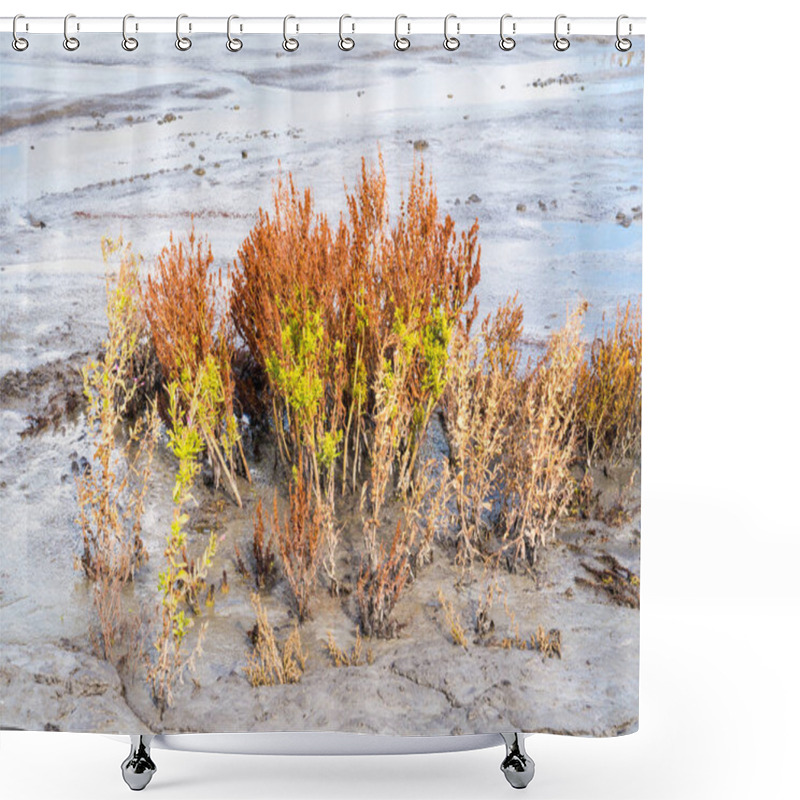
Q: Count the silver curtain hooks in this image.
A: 12